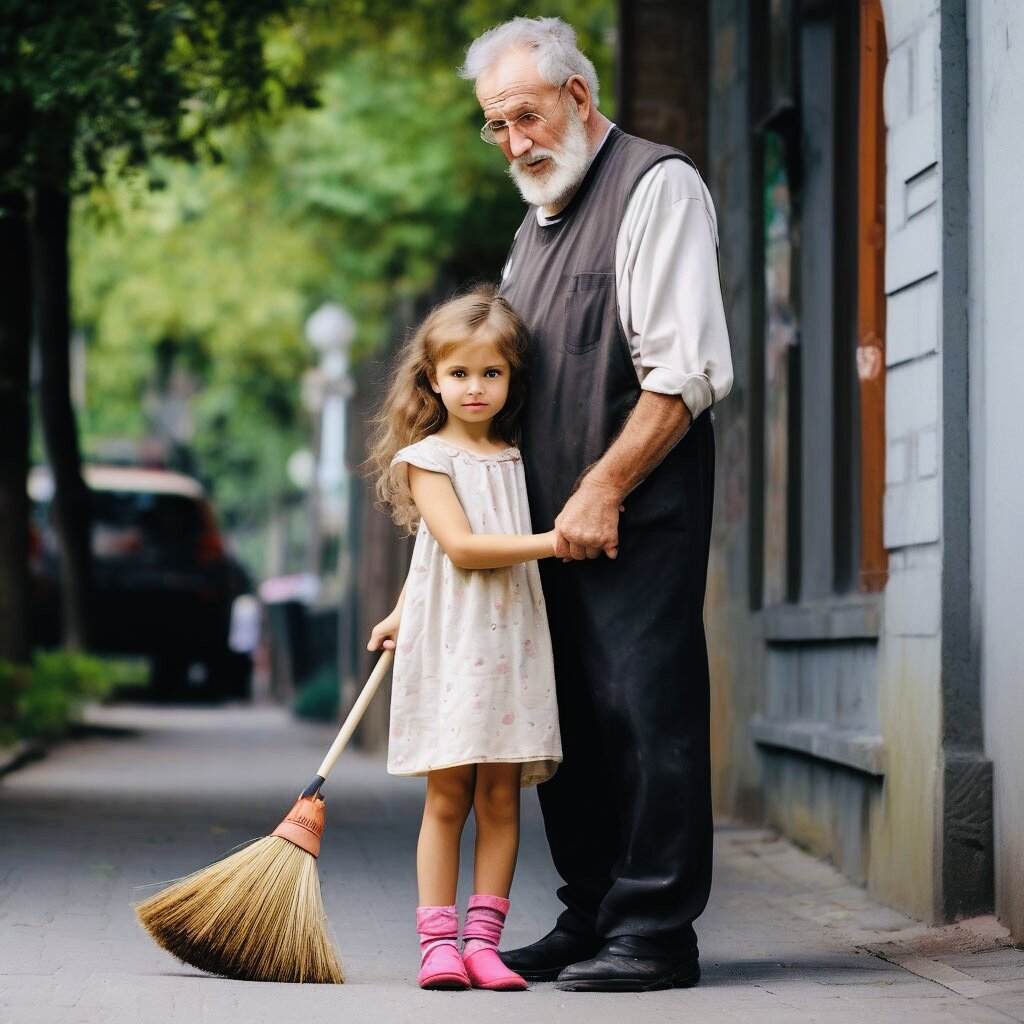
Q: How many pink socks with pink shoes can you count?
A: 2